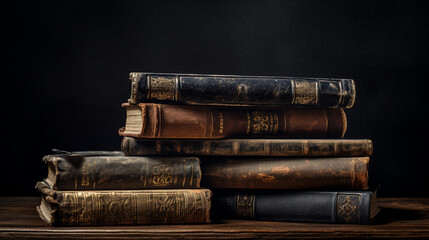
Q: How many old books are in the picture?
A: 7